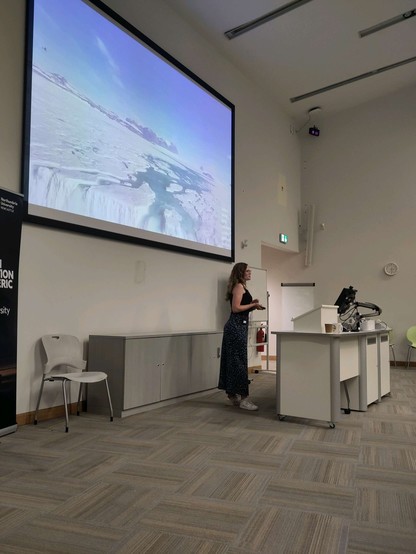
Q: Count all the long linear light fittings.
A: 3